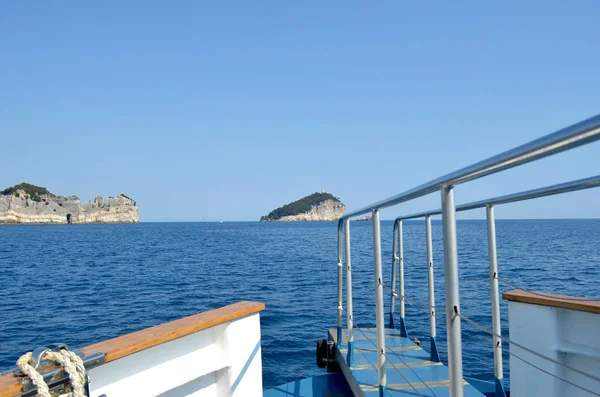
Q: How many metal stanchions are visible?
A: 8